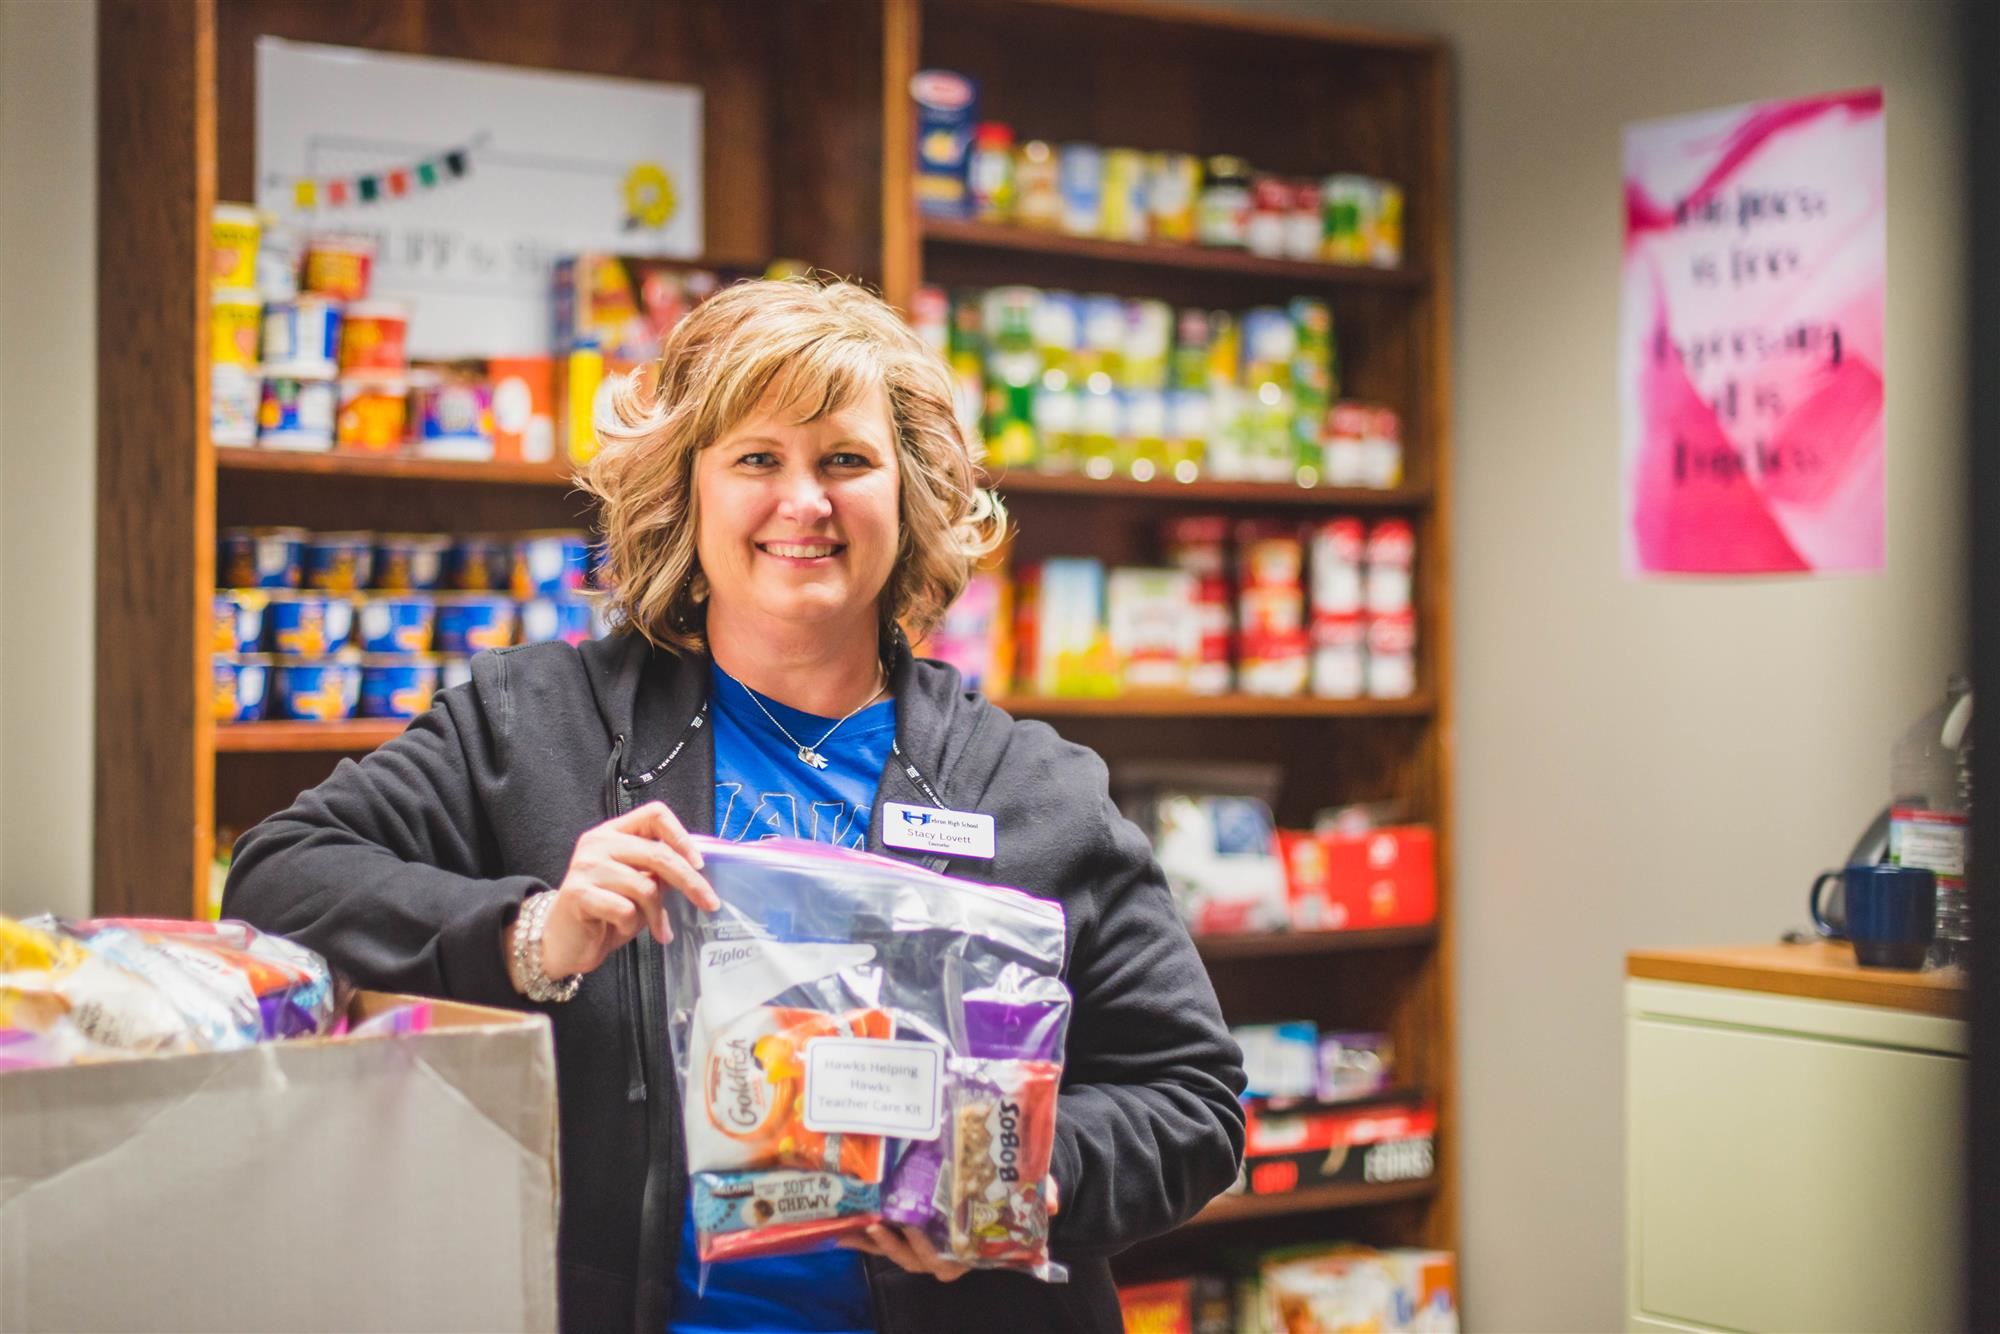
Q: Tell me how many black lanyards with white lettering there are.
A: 1